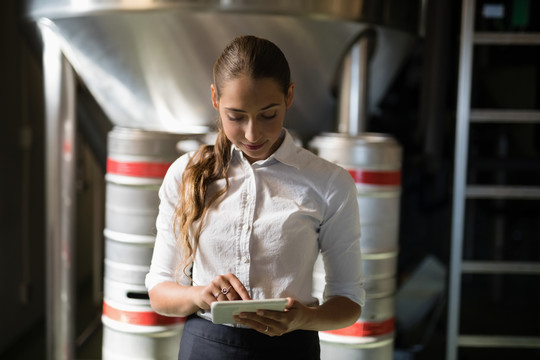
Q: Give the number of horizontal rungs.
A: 5